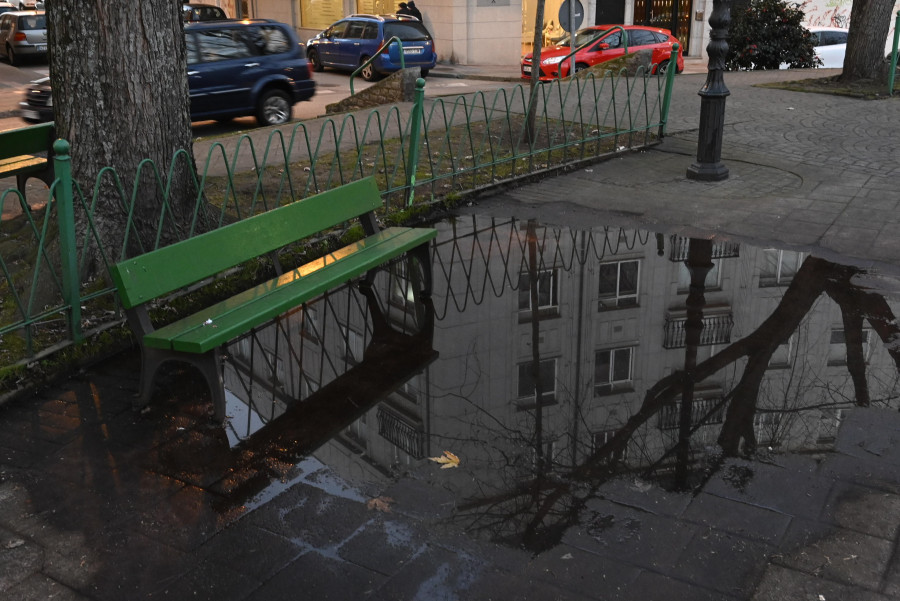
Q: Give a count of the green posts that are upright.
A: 4